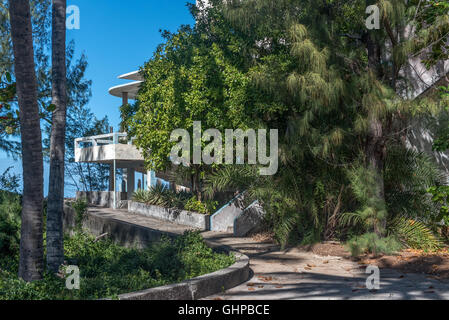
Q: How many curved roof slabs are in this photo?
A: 2